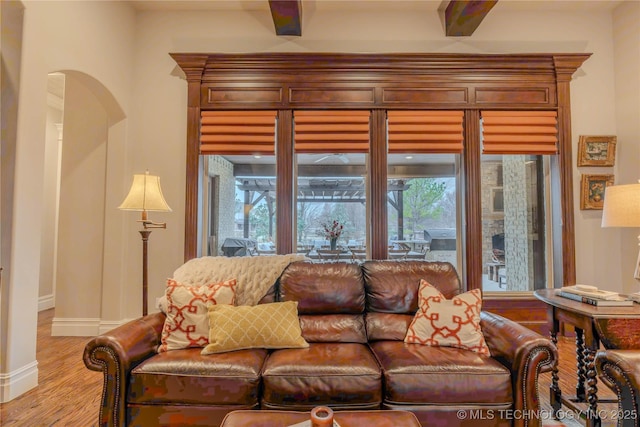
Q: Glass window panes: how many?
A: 4